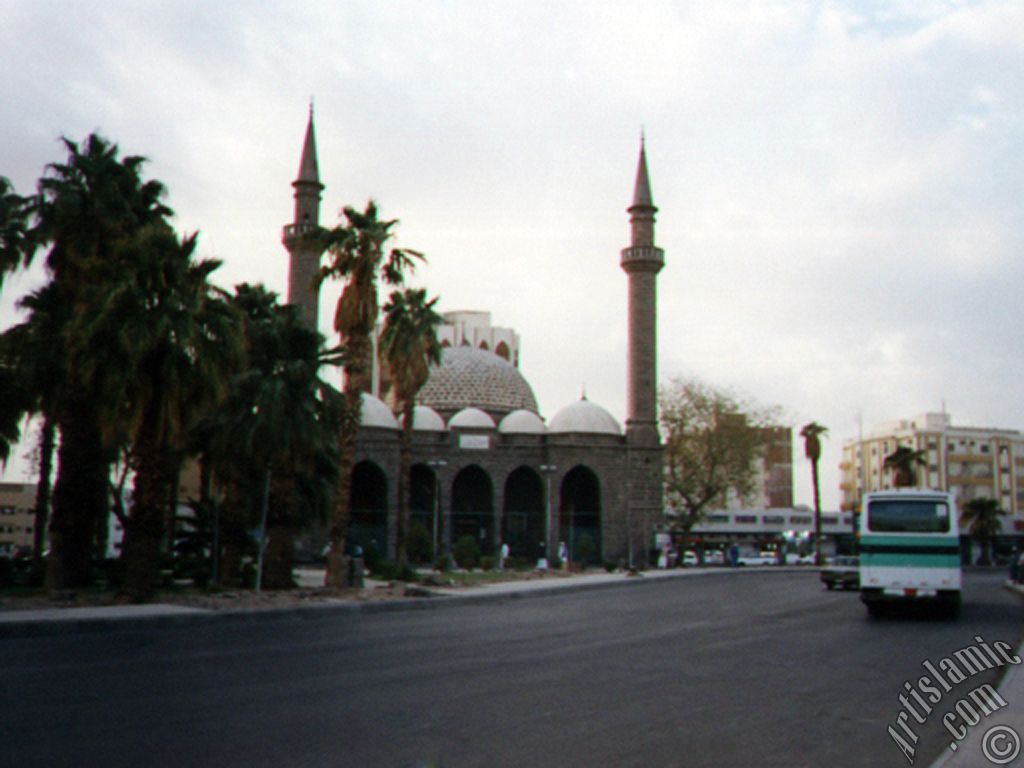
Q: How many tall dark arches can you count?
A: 5